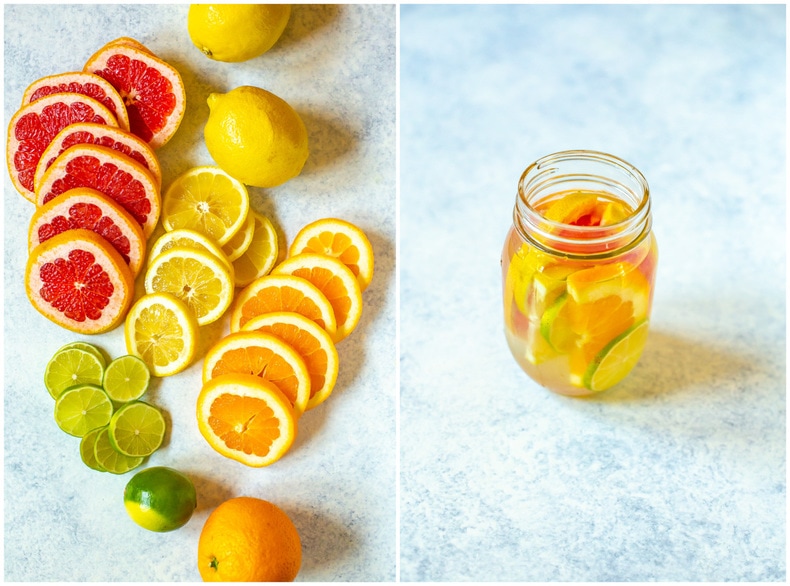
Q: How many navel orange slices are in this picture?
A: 6